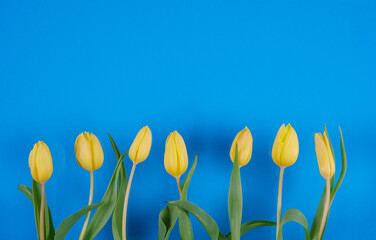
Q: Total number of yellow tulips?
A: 7